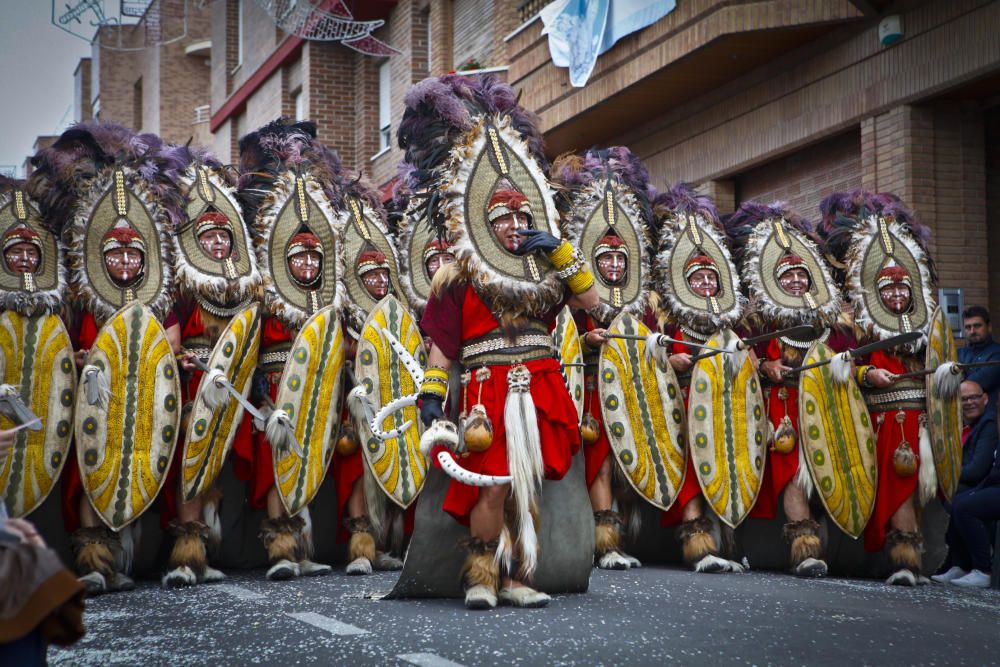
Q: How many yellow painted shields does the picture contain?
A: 10